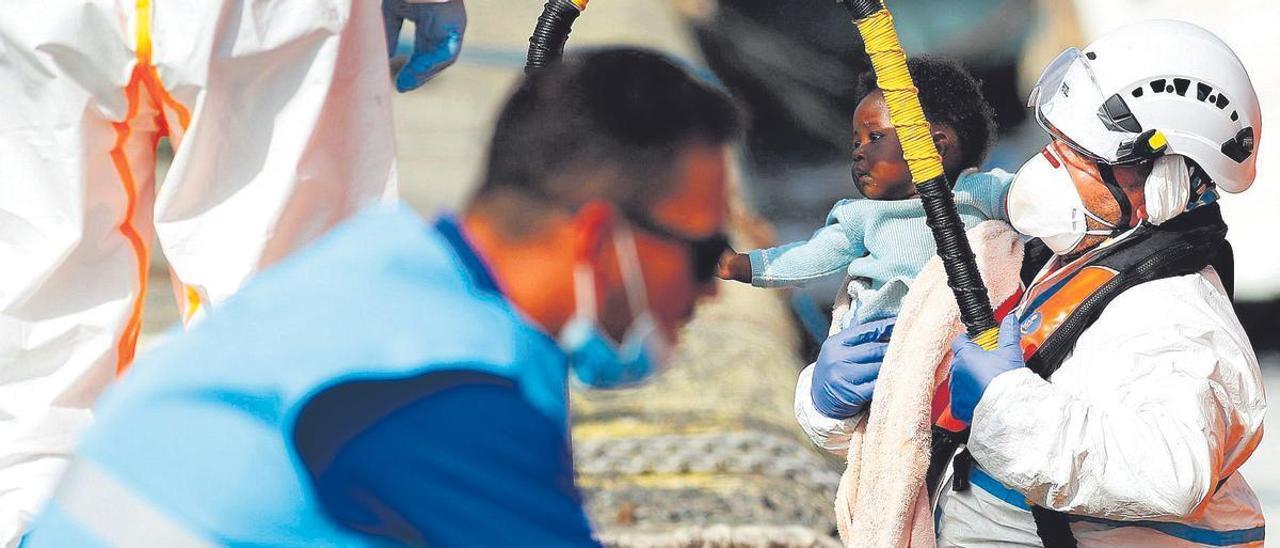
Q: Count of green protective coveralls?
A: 0